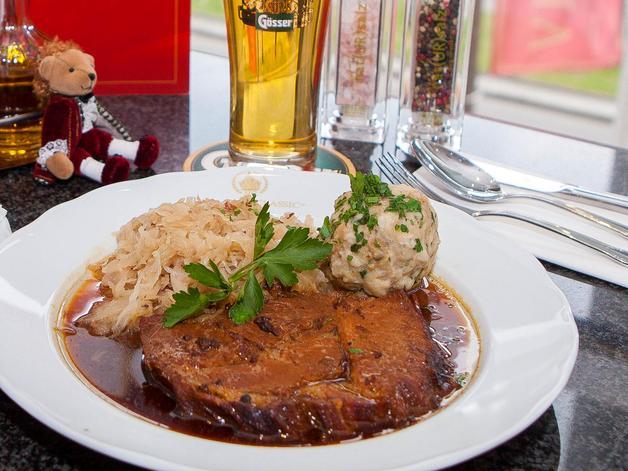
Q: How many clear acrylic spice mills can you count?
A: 2